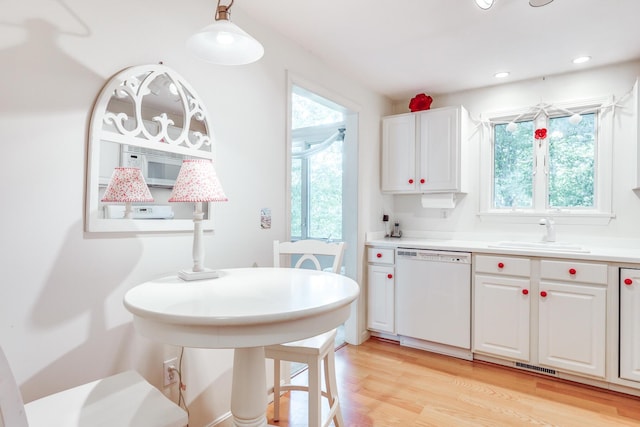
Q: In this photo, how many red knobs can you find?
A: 9